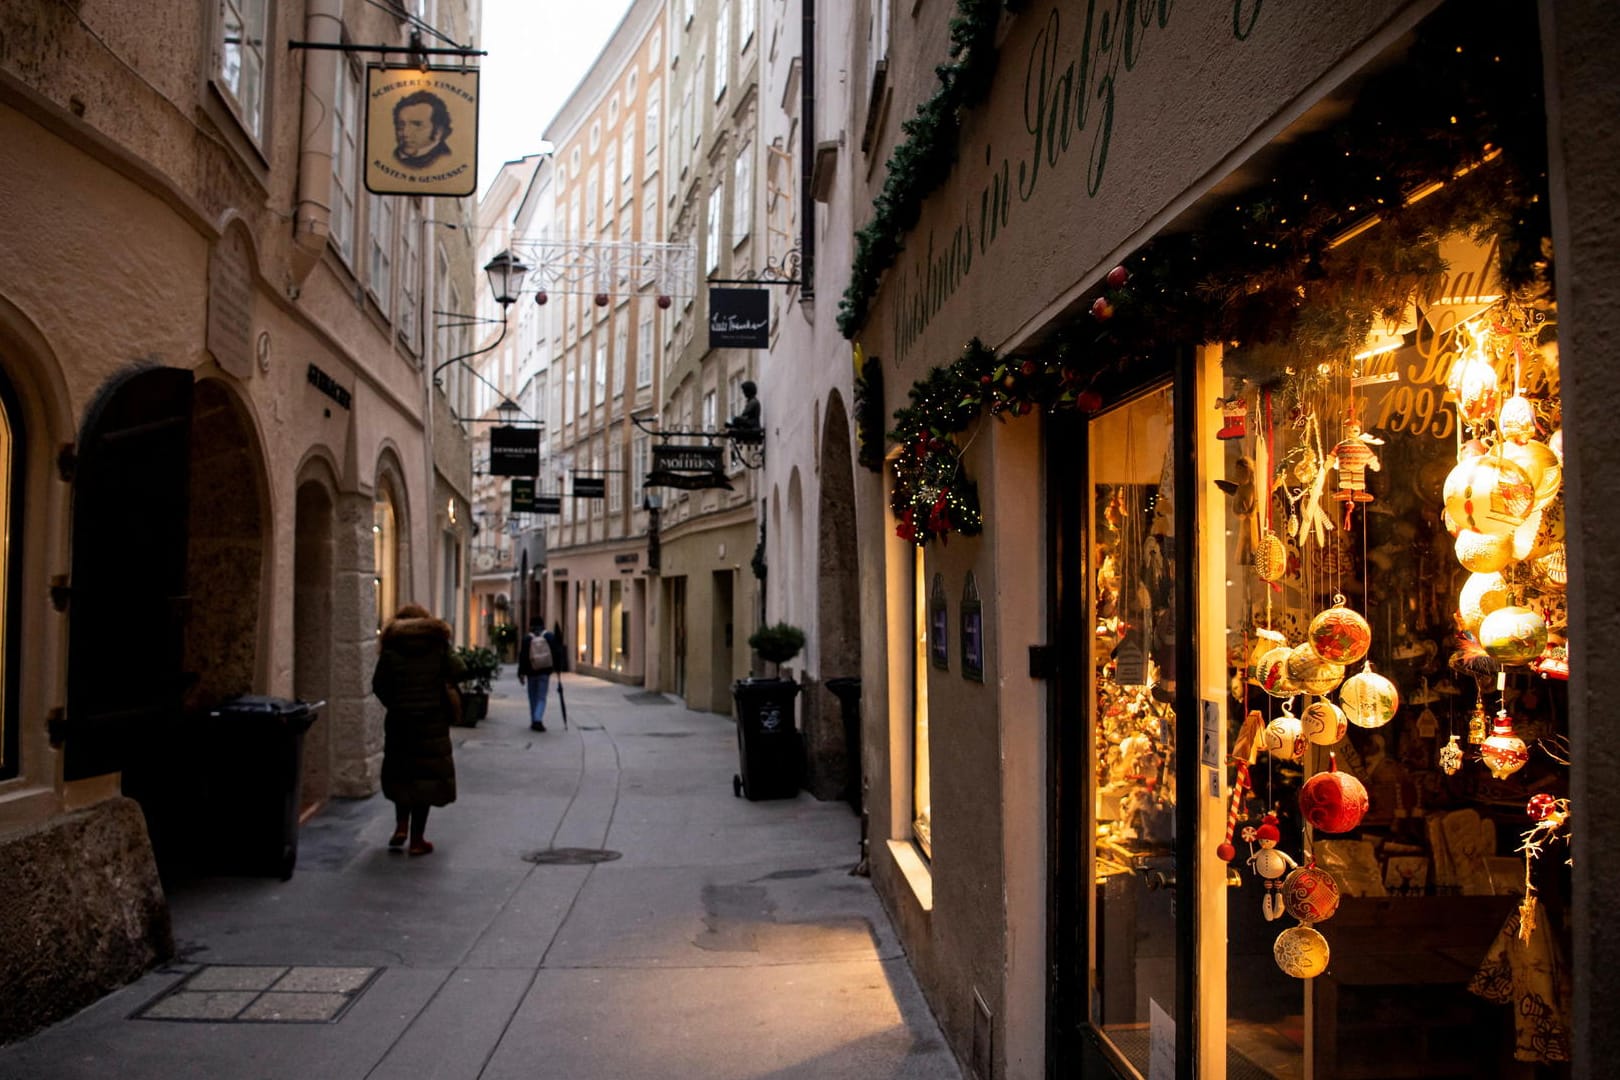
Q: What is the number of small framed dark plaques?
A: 2